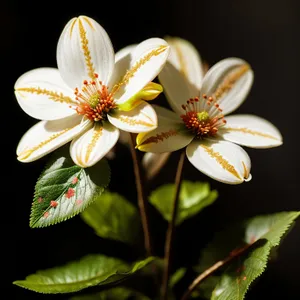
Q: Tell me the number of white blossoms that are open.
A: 2